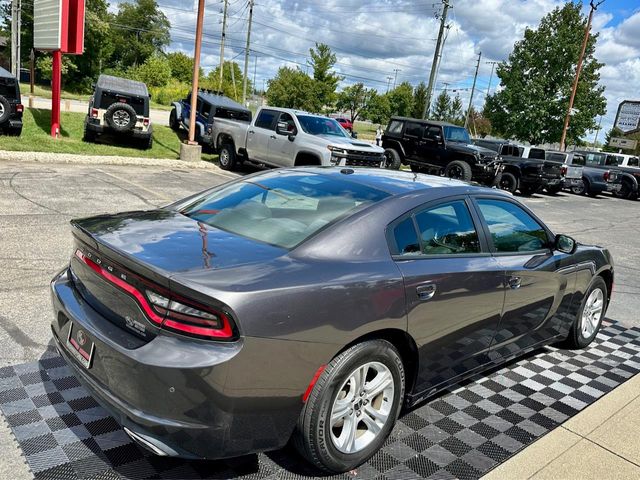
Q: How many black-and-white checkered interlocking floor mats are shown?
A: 1